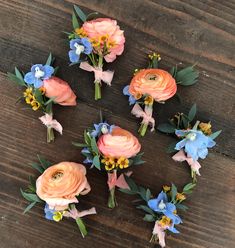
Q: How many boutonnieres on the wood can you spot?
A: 7